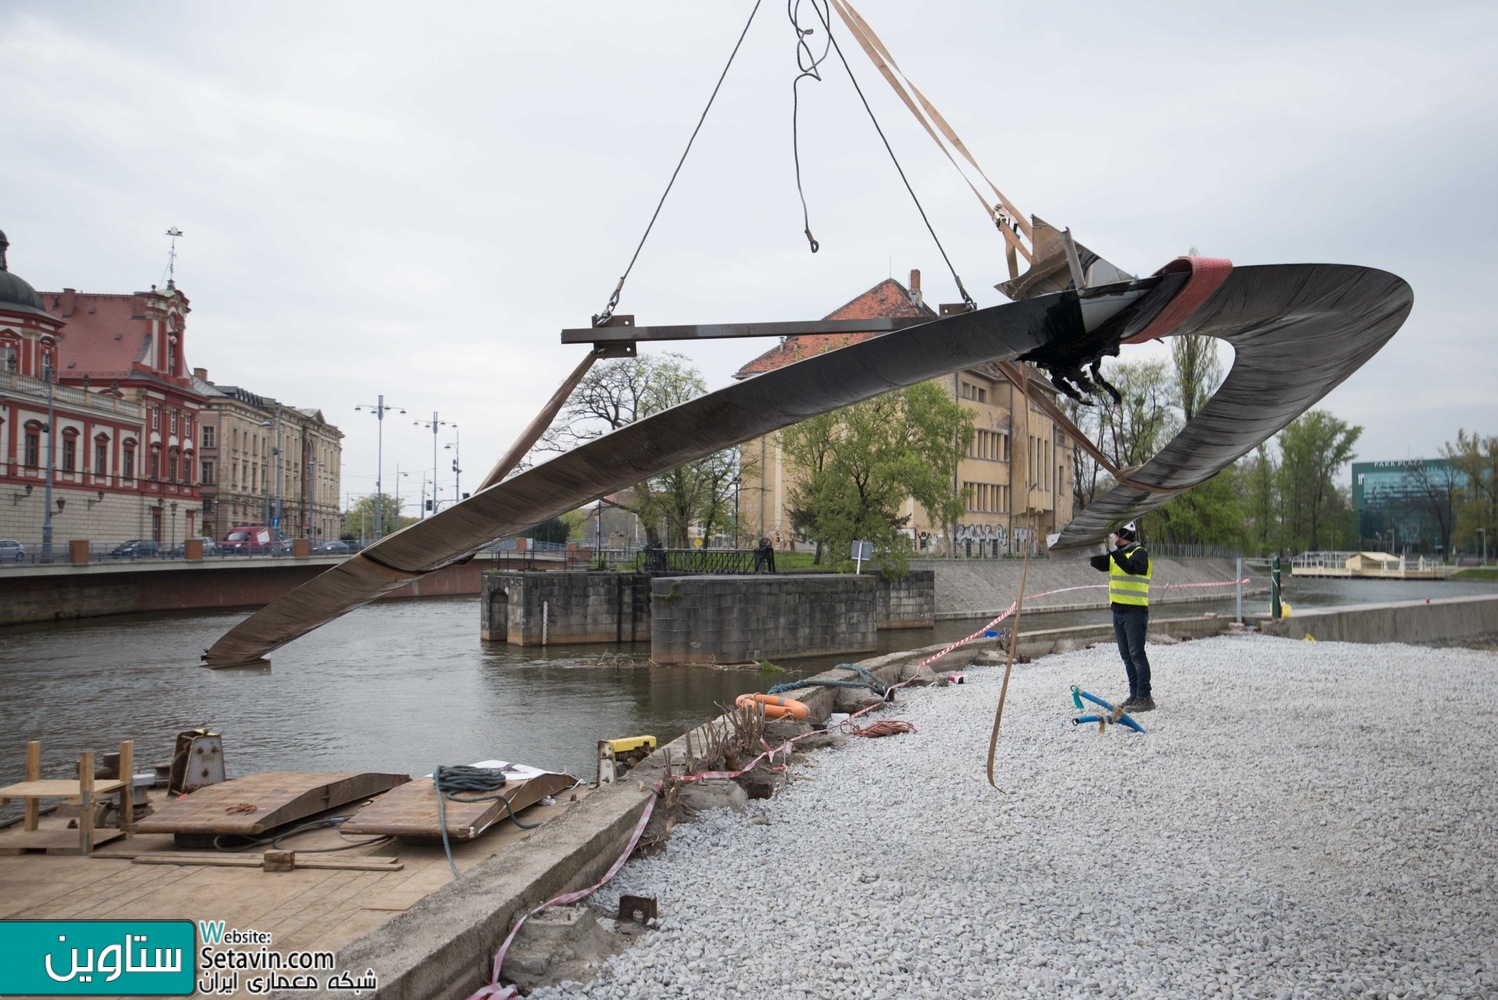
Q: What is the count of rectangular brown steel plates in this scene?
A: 2